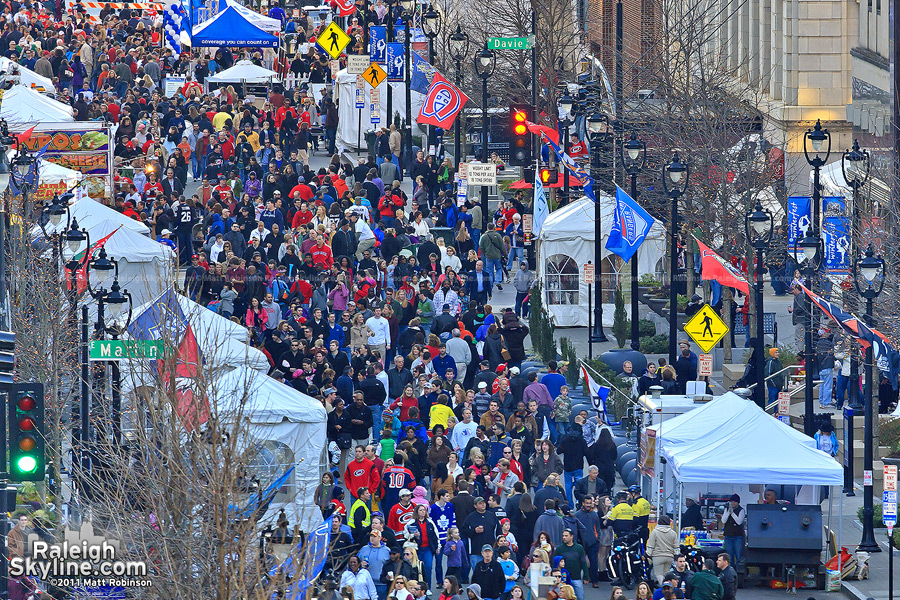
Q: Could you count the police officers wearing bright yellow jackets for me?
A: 2